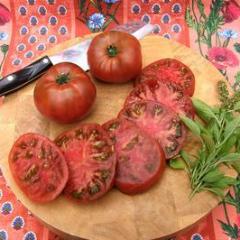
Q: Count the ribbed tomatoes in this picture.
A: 2